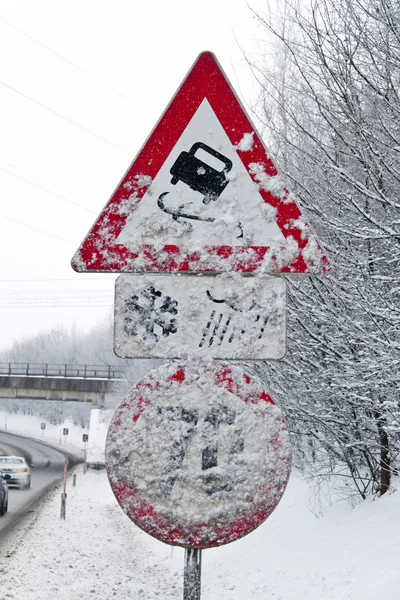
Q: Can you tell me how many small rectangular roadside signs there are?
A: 3